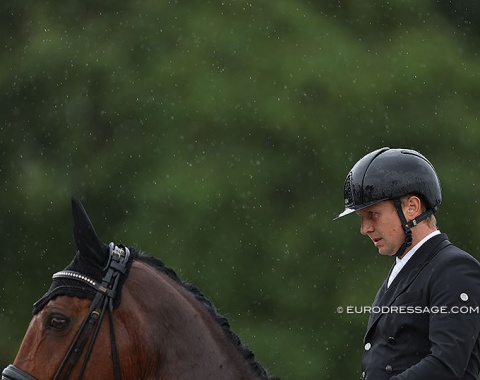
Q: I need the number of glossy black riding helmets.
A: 1